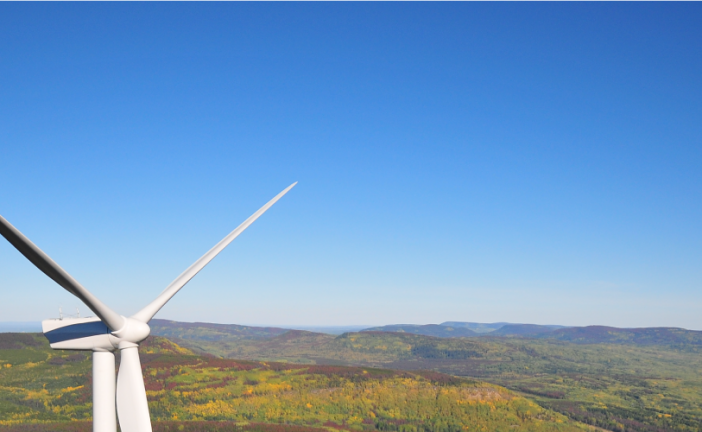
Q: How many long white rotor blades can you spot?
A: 3